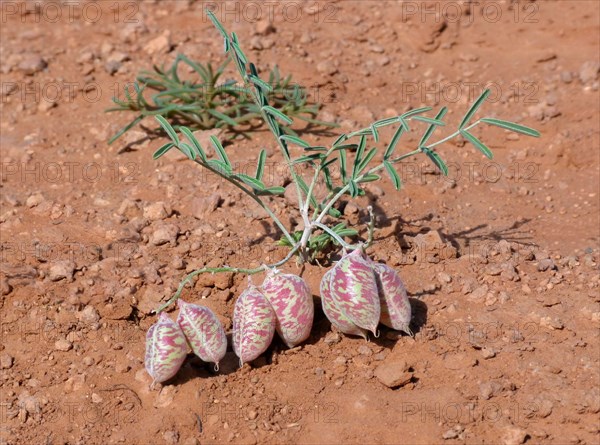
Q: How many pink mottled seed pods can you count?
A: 7